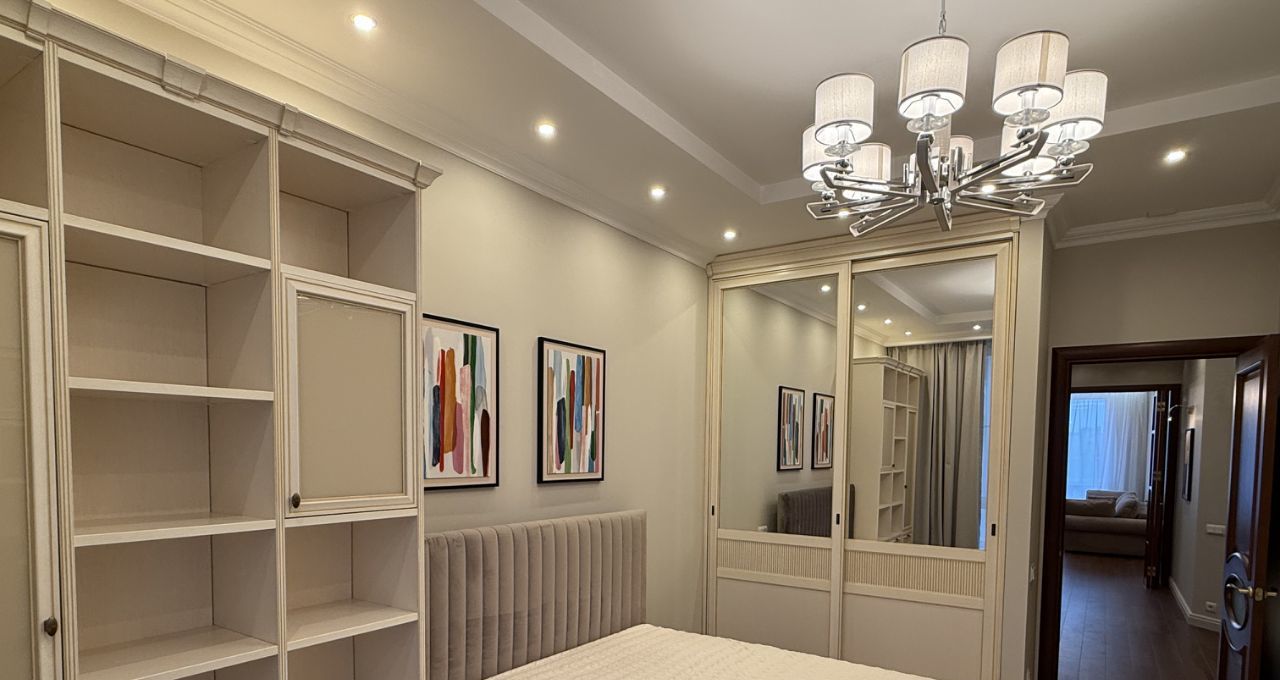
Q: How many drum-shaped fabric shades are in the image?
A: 8